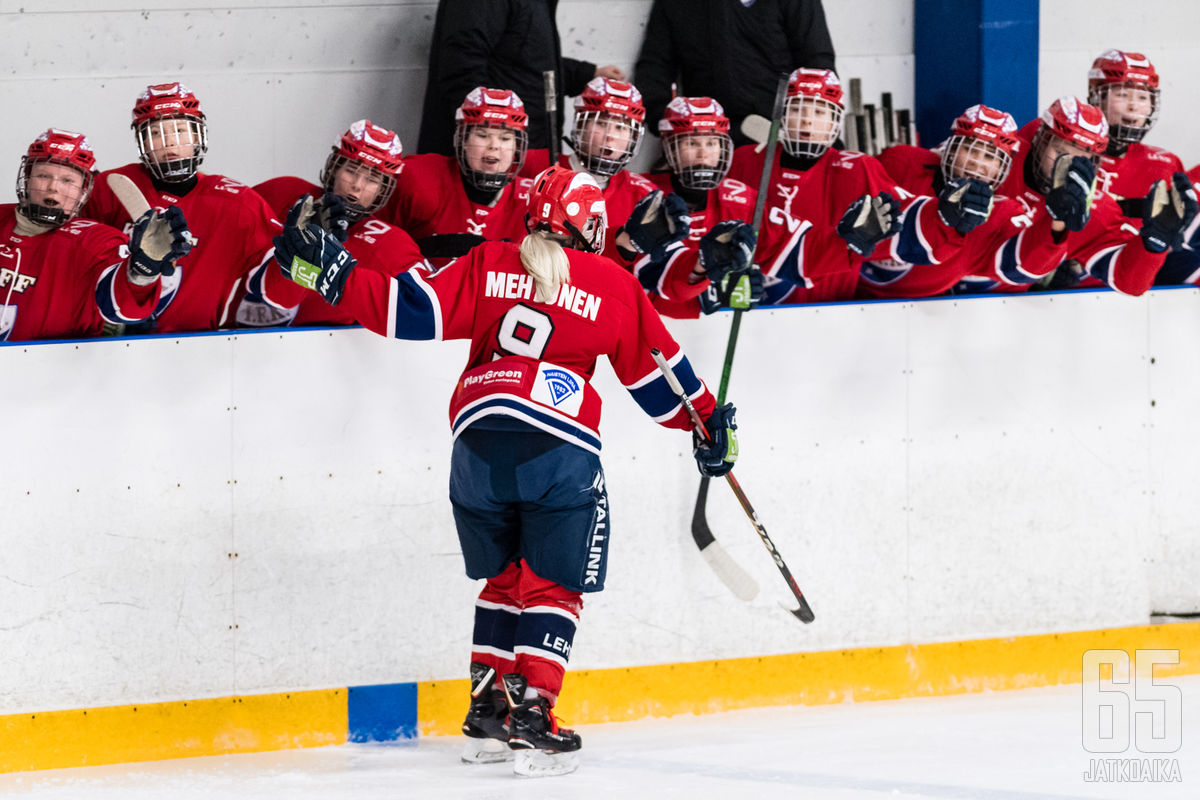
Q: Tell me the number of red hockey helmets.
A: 11